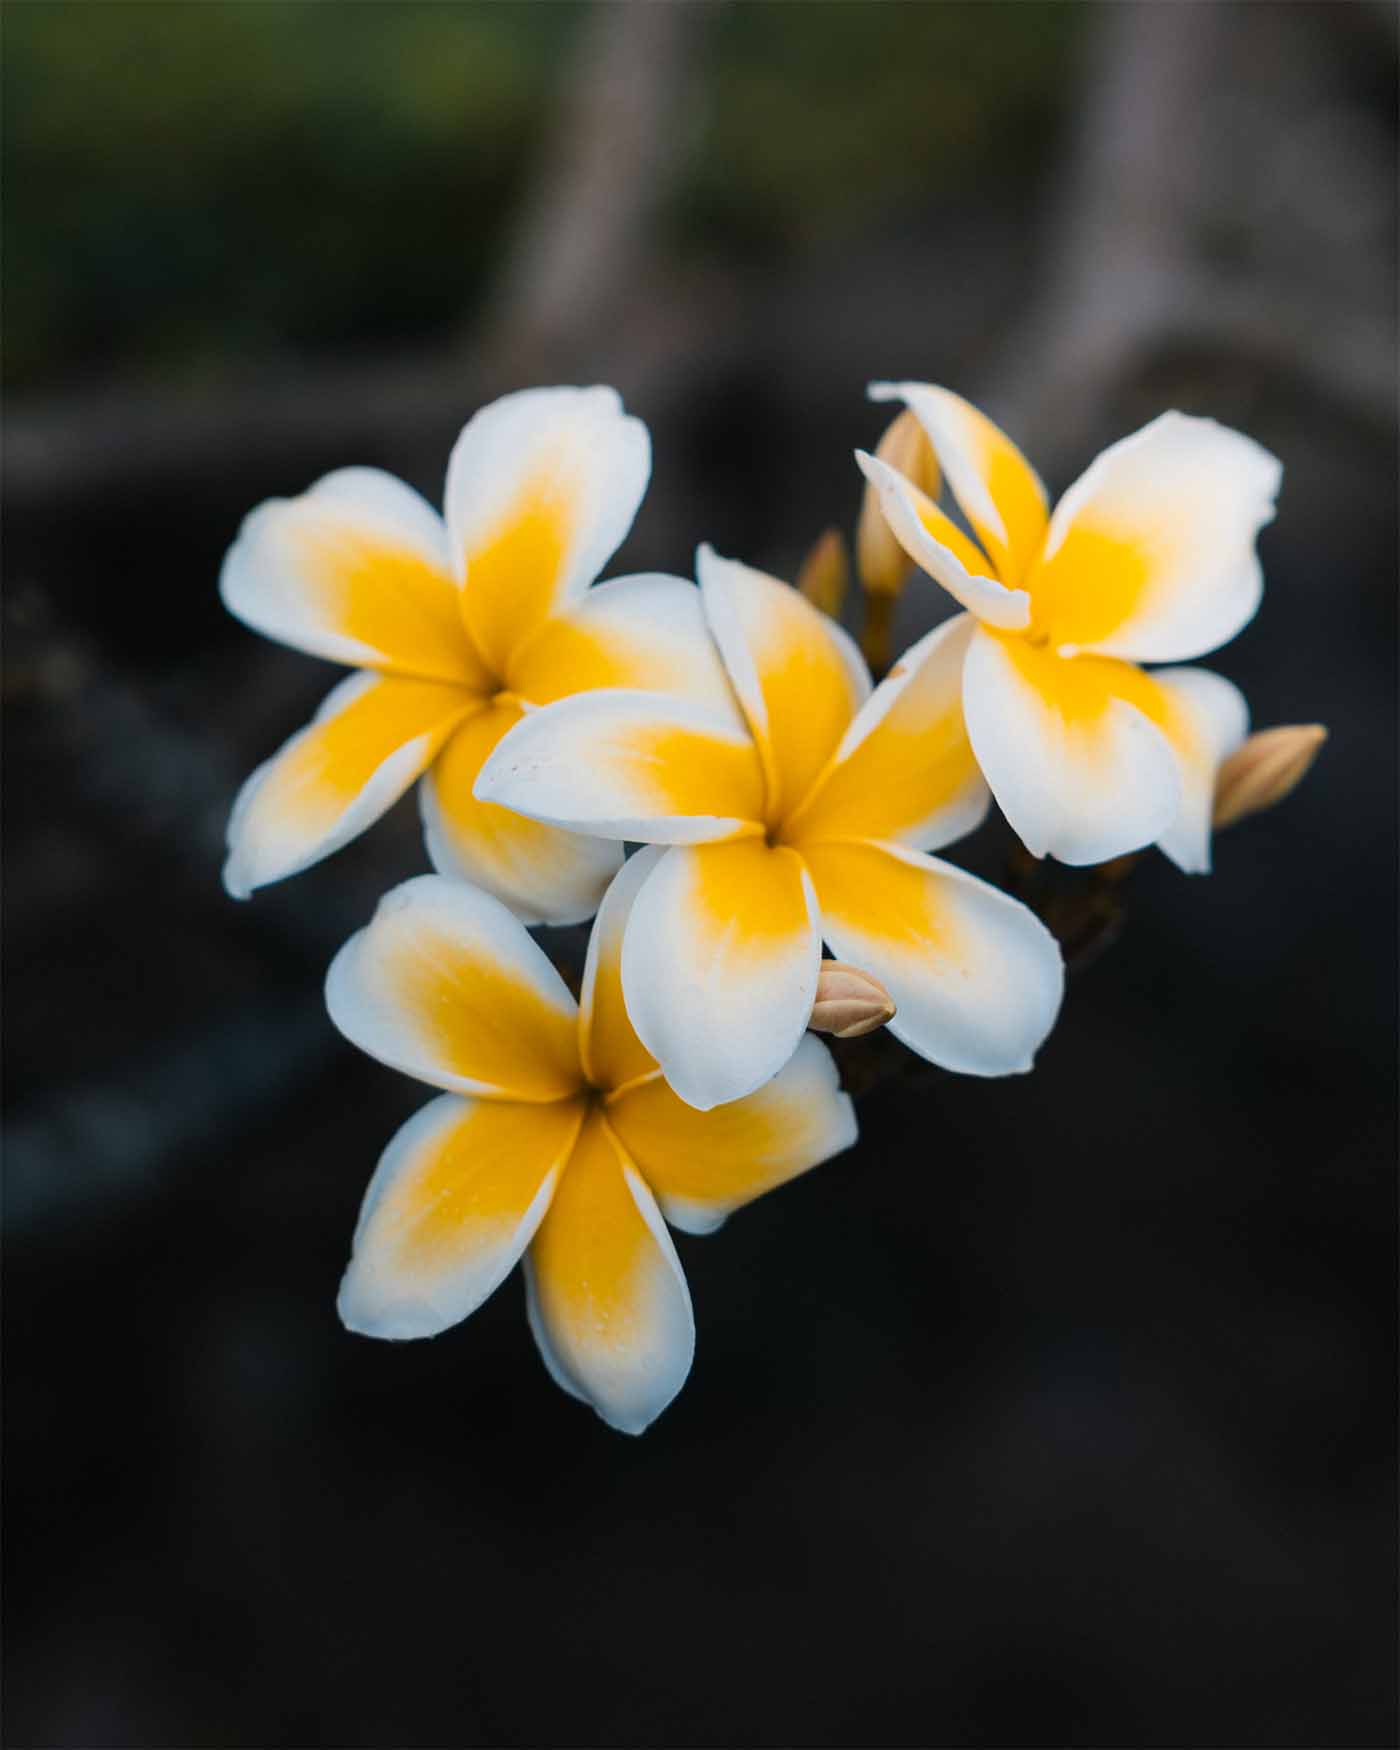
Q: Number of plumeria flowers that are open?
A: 4